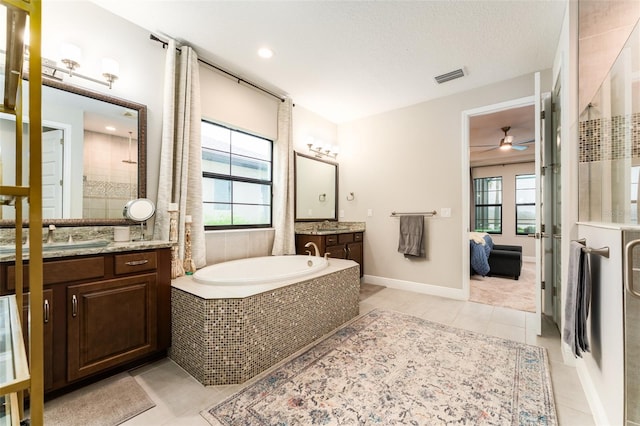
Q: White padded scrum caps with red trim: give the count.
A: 0